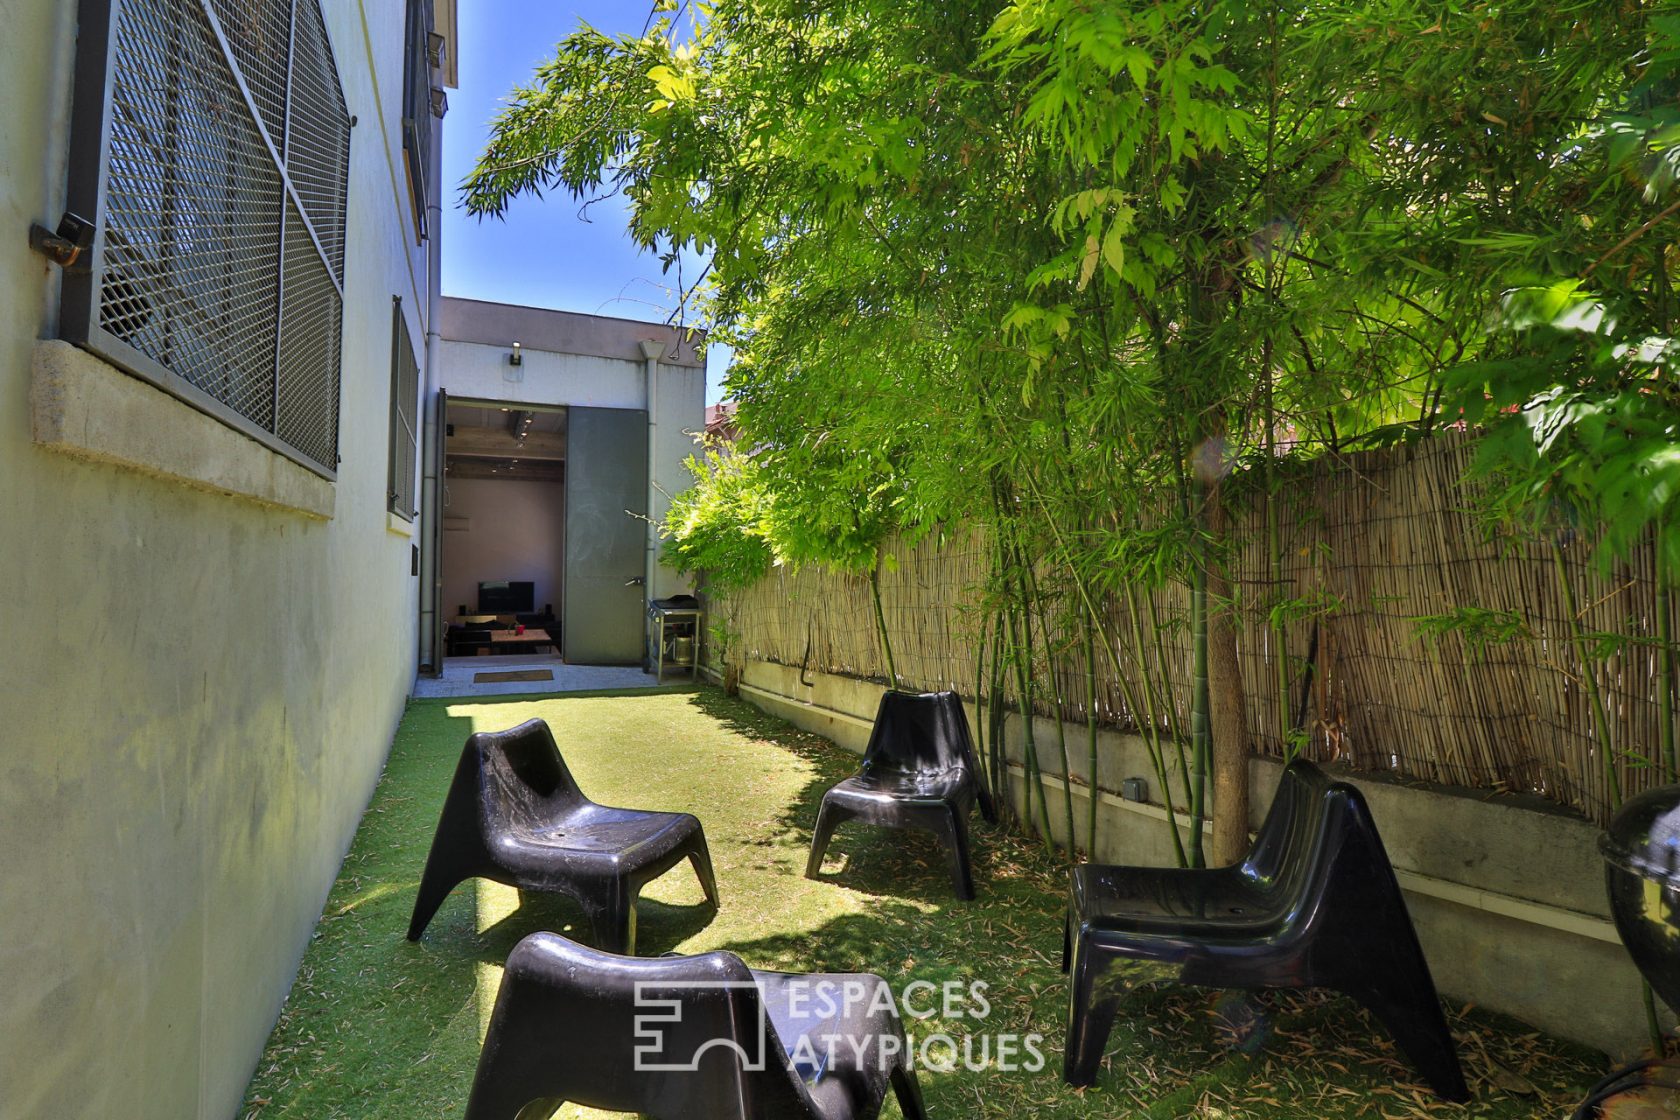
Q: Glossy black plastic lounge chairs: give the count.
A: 4